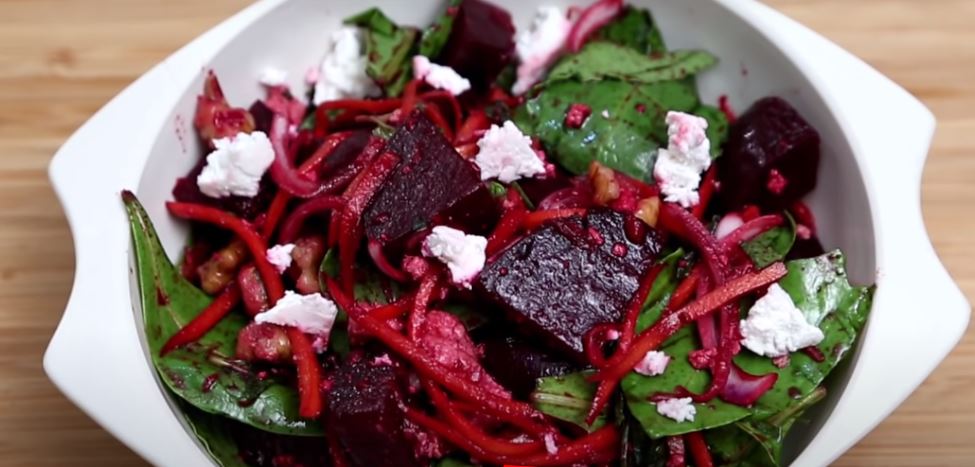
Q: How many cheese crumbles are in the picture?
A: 13